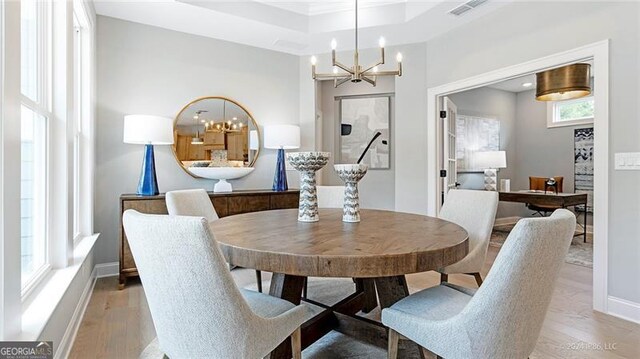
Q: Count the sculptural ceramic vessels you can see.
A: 2